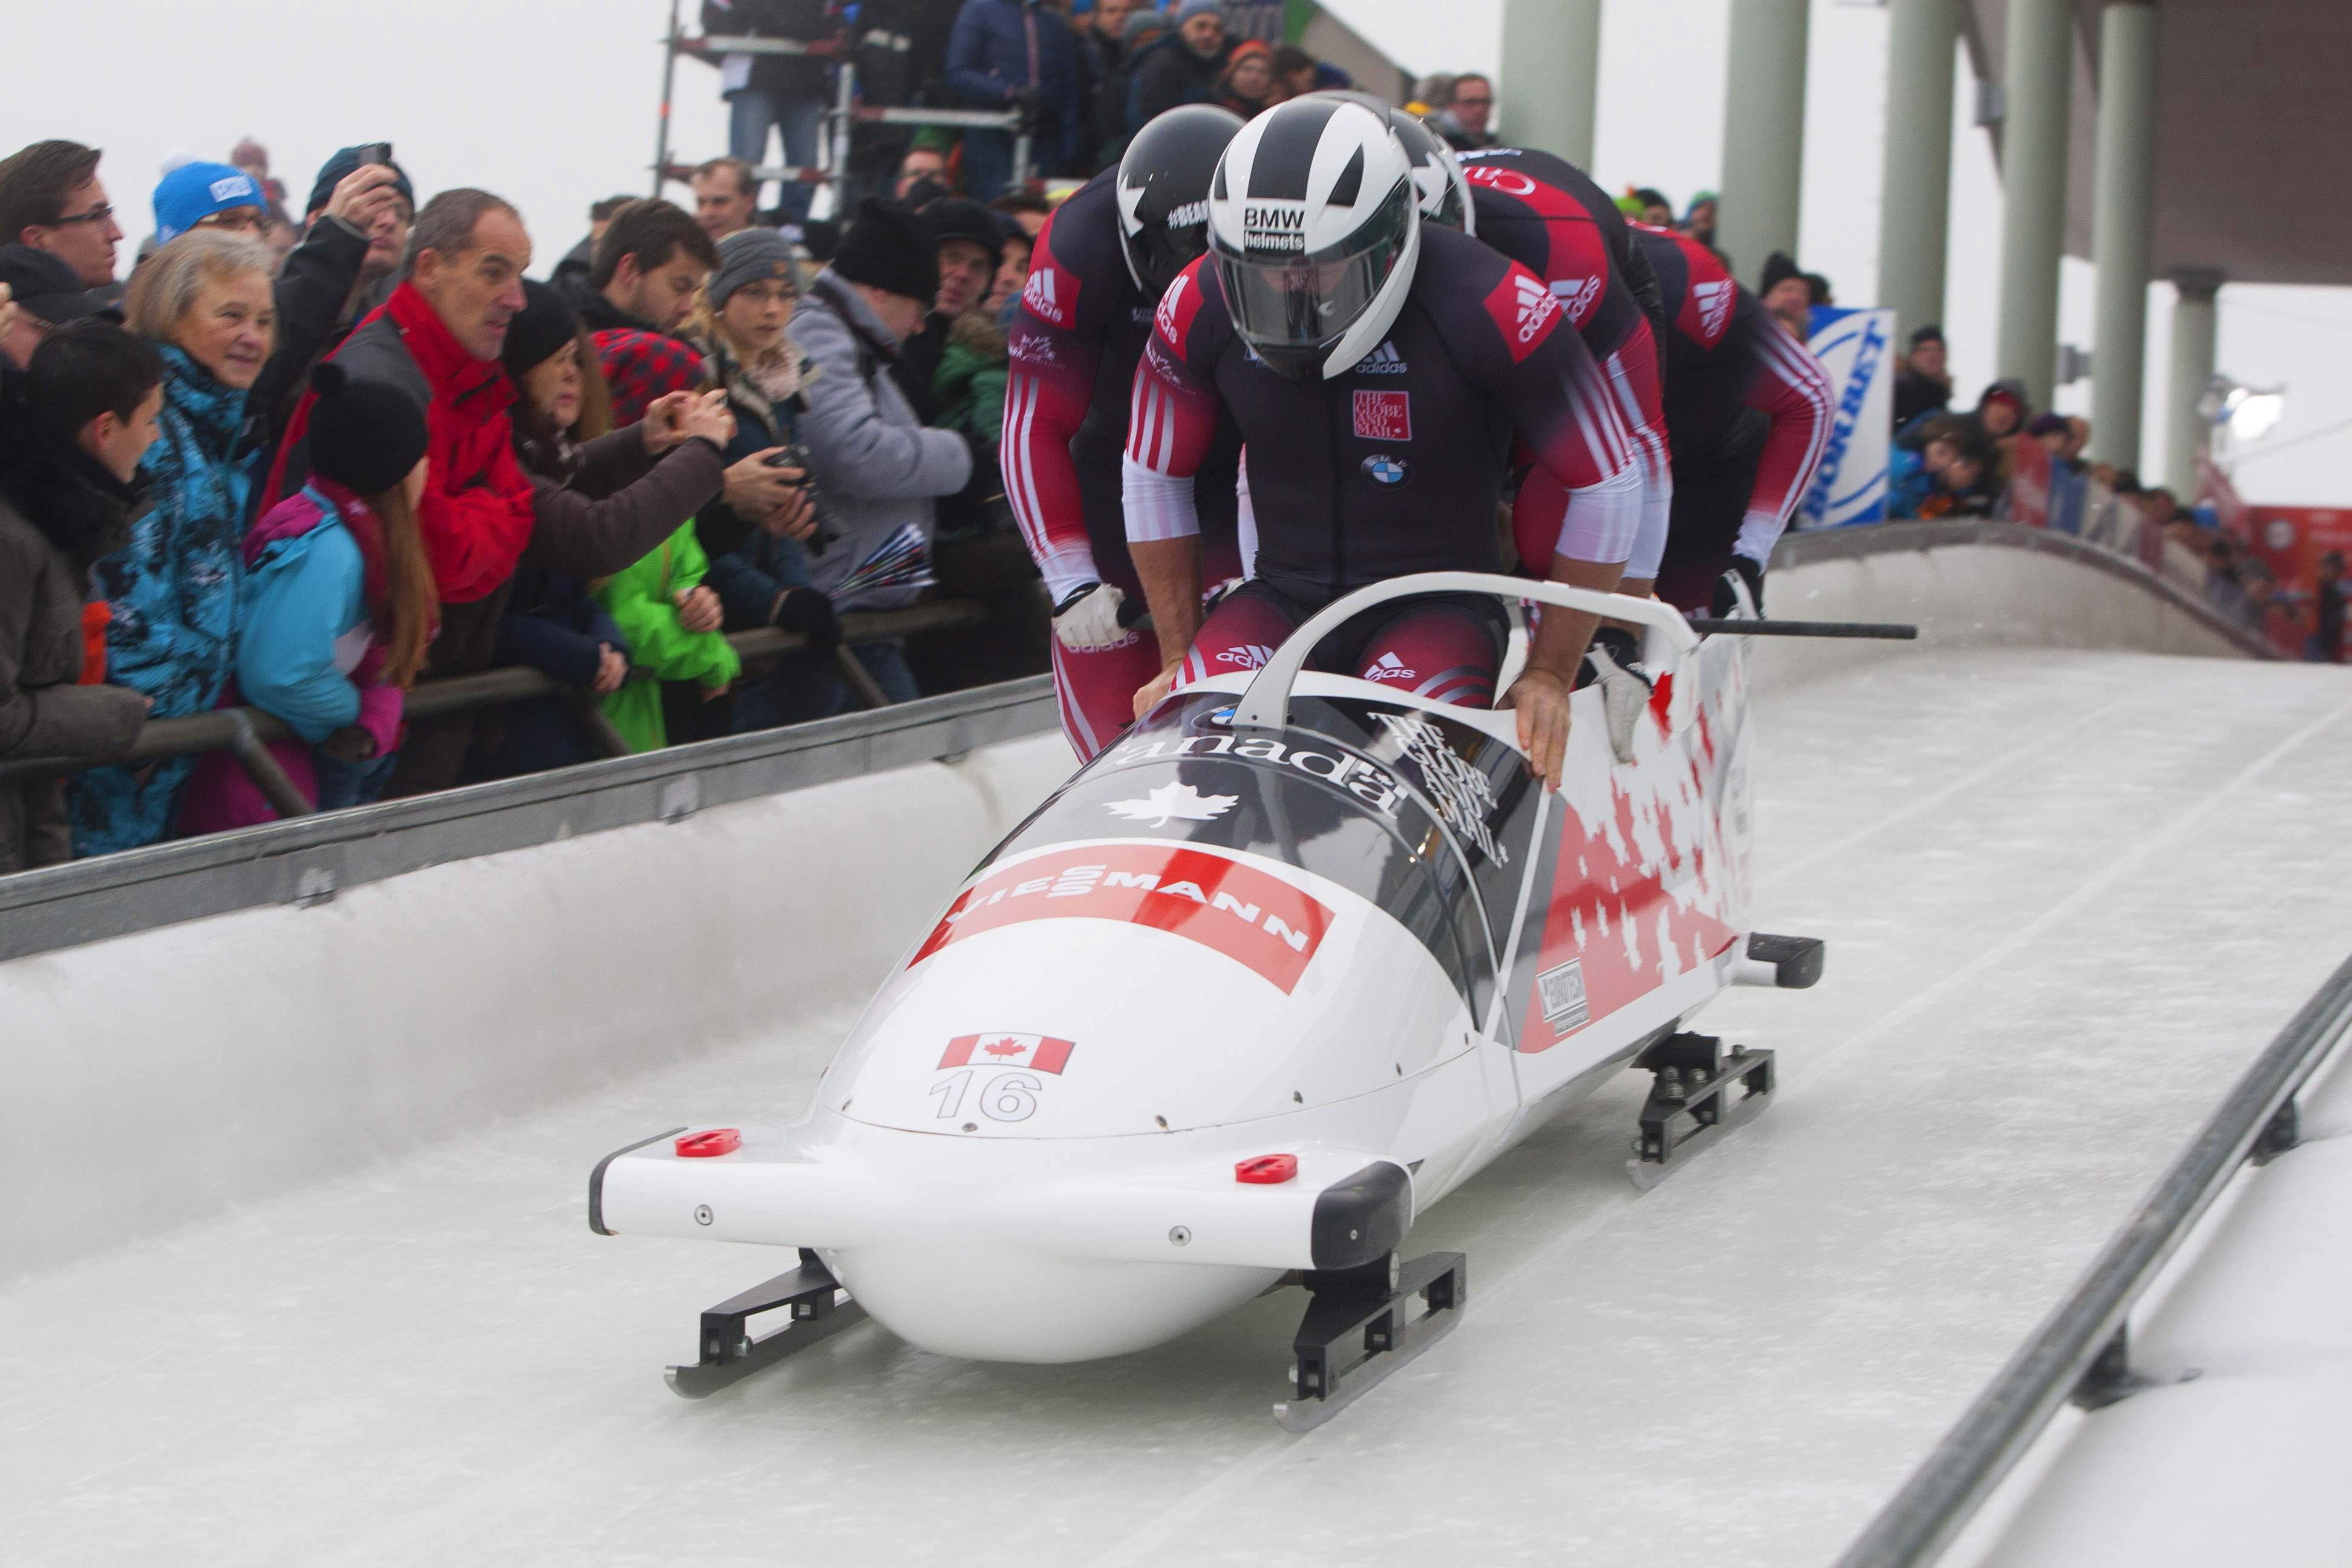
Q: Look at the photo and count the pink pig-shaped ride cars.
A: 0